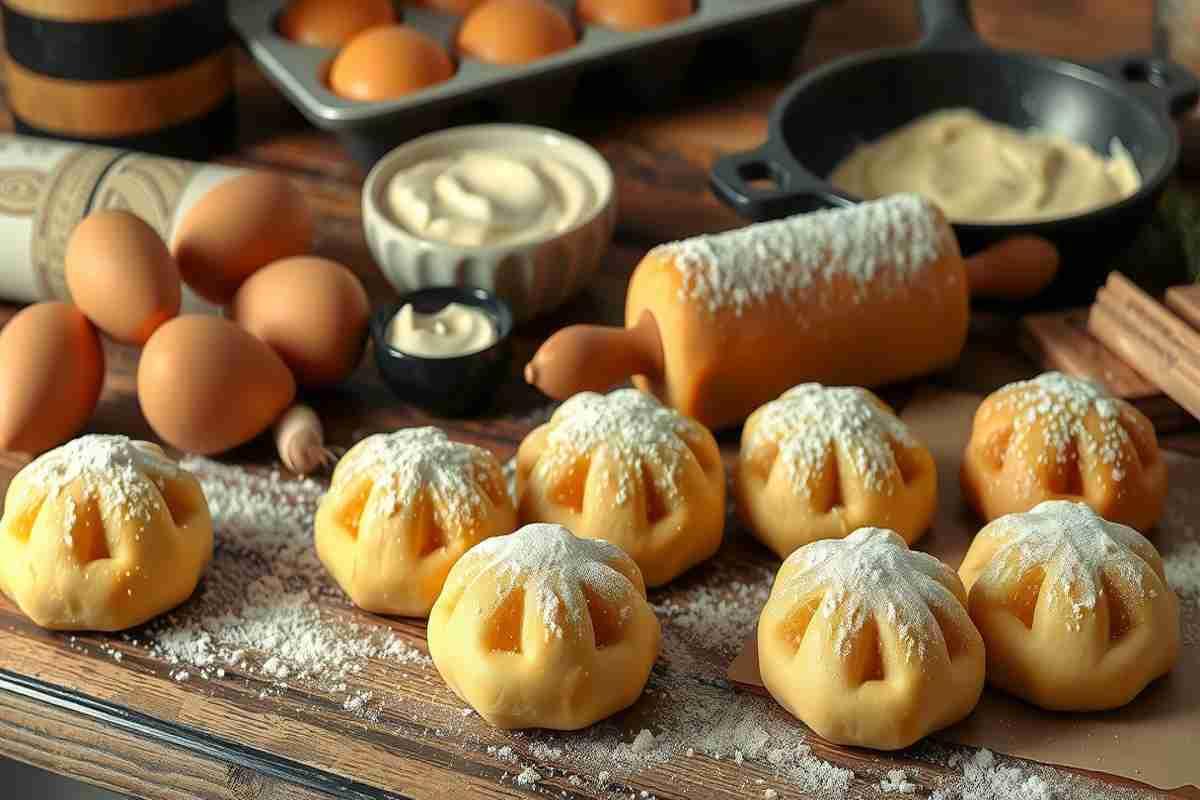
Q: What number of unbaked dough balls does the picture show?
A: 8